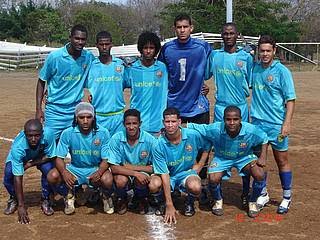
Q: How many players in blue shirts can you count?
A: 11